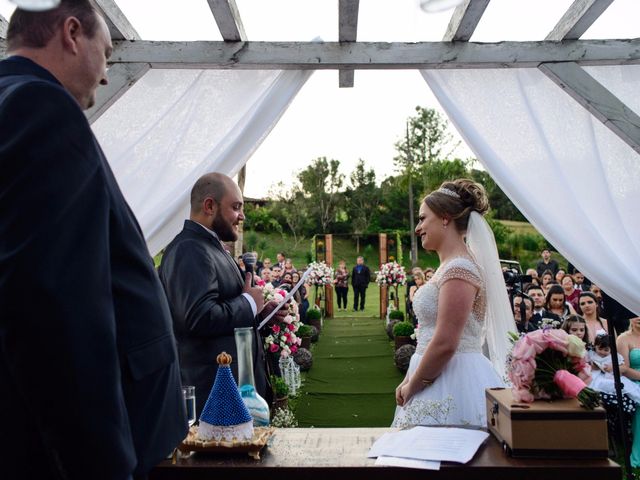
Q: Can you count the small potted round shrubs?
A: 5